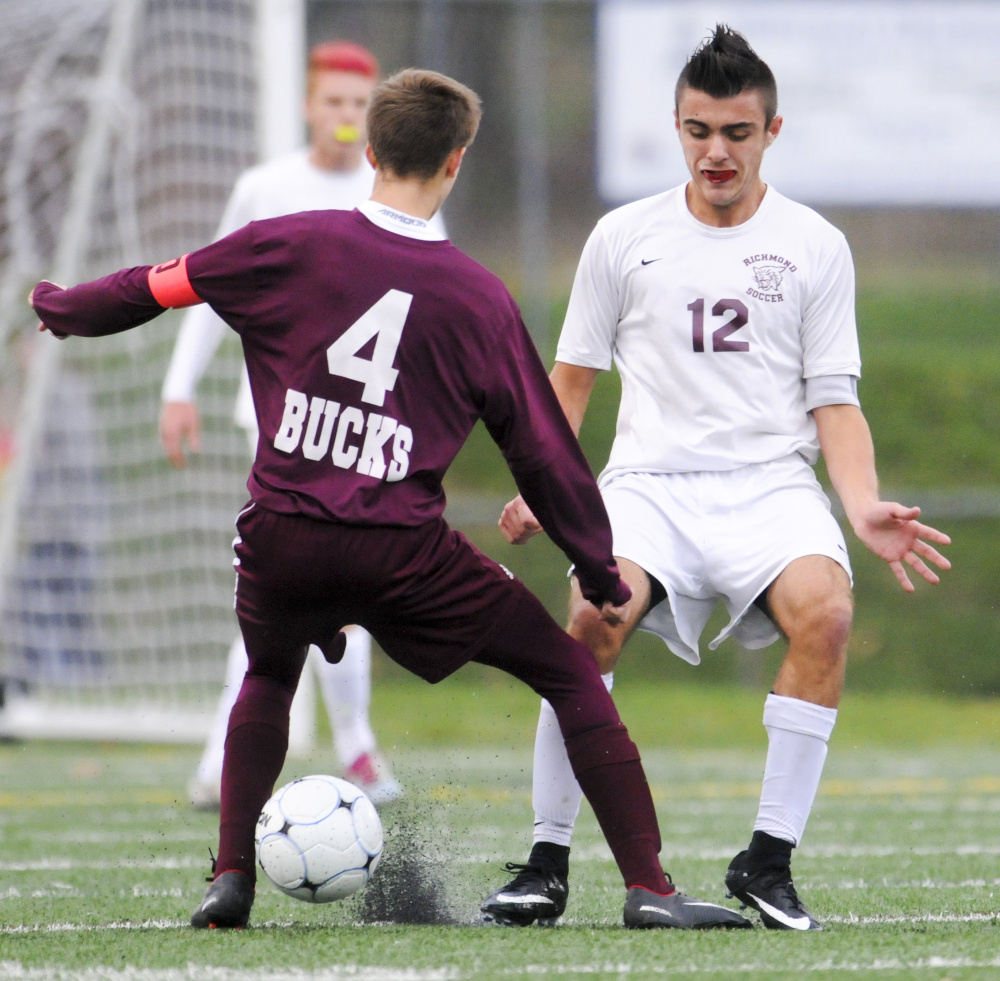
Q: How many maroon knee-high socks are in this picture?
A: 2